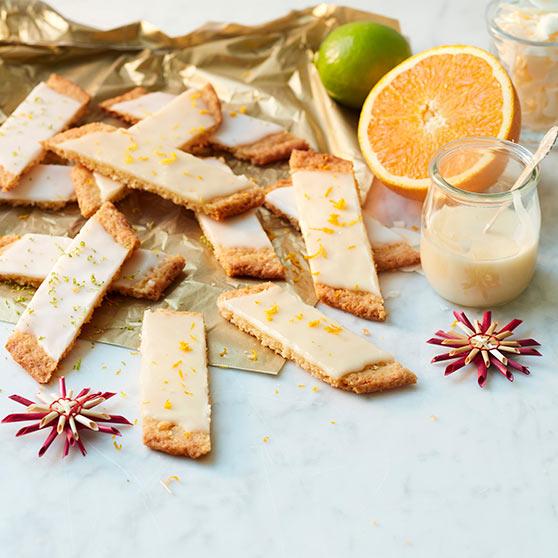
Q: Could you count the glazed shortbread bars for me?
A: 12